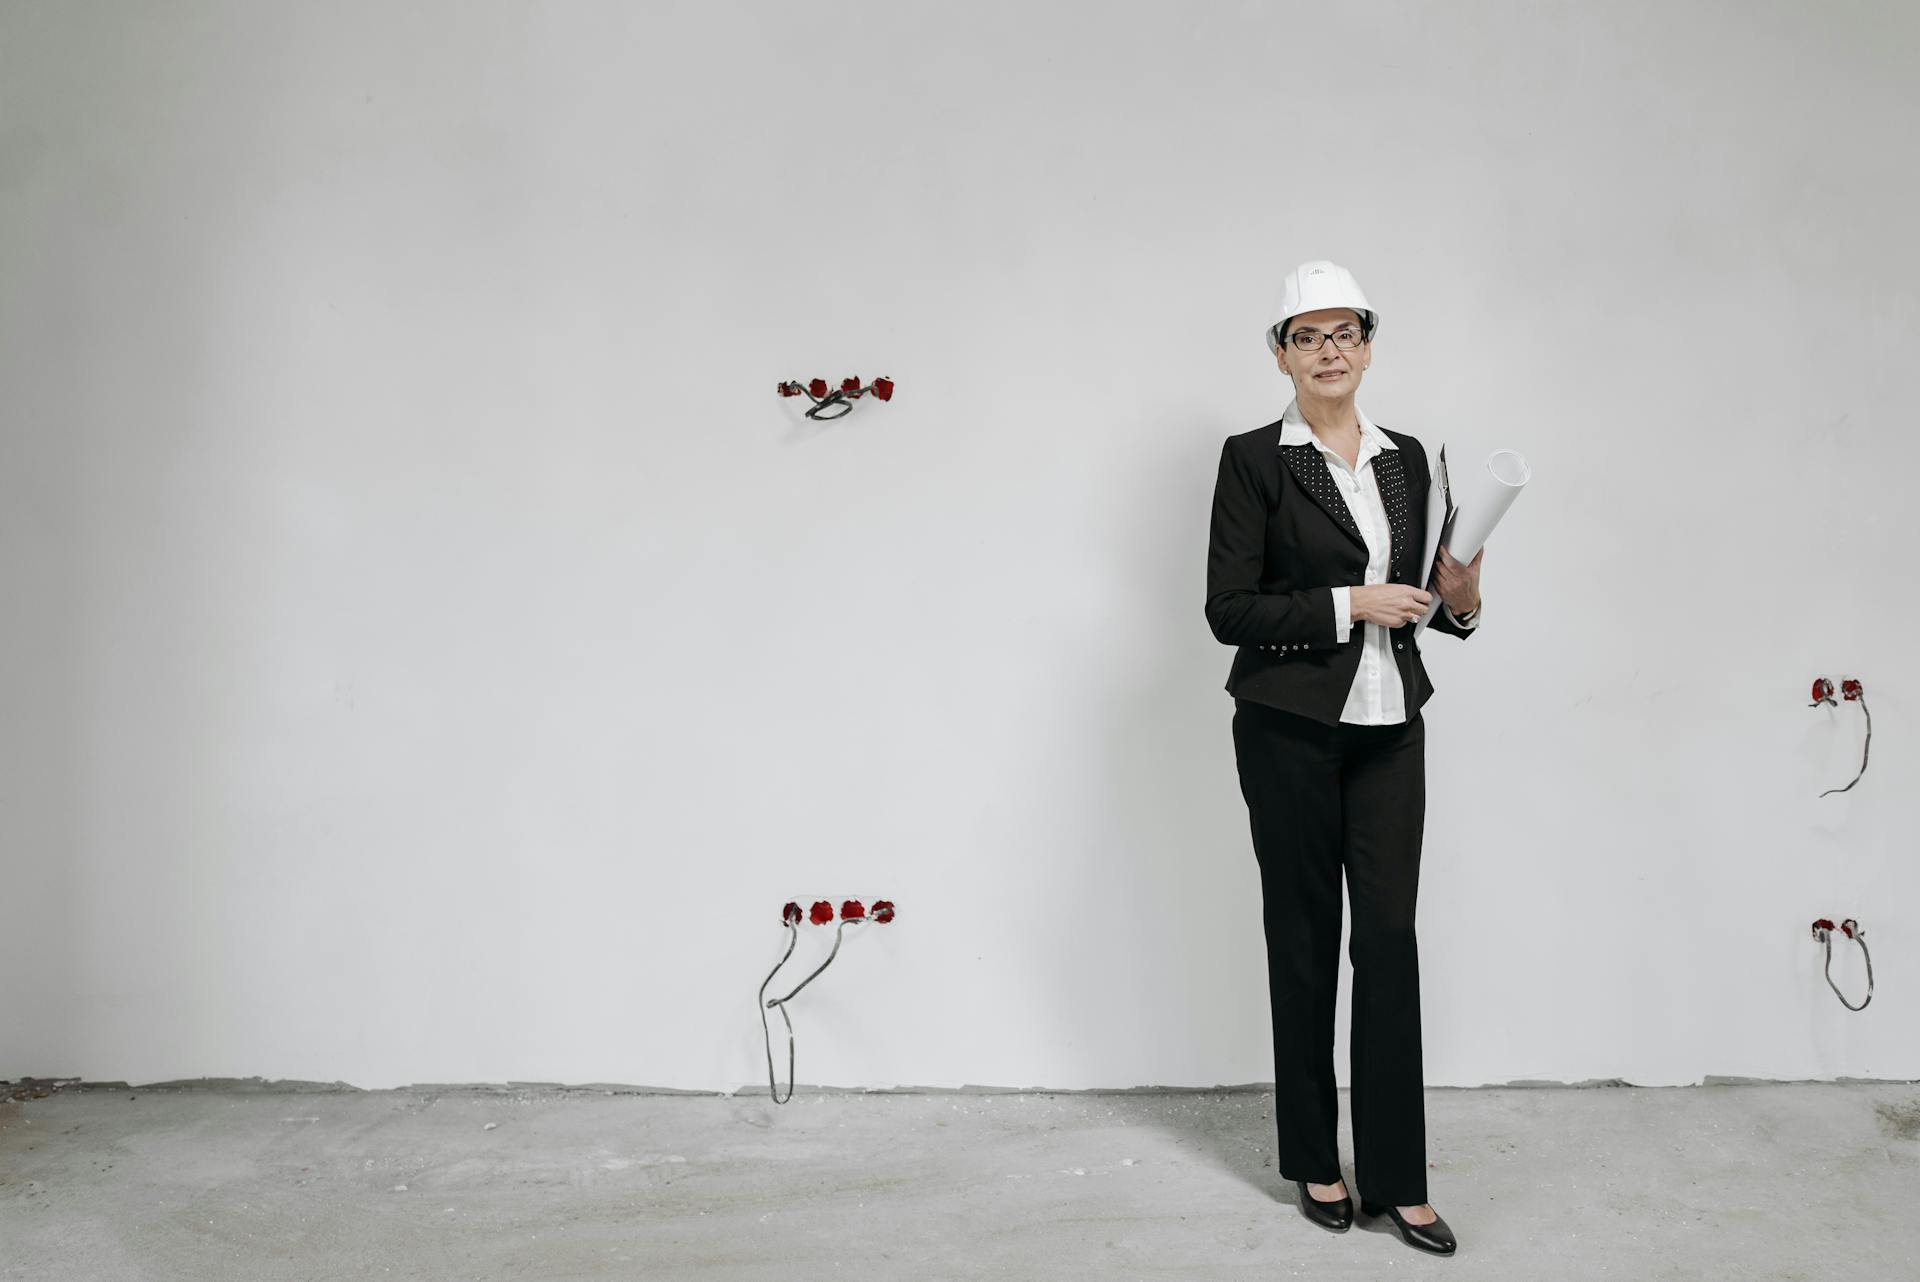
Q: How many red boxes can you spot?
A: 12